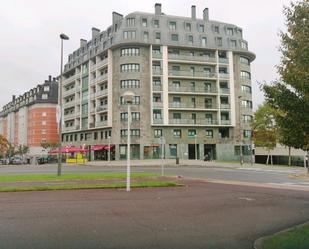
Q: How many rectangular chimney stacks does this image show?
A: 6